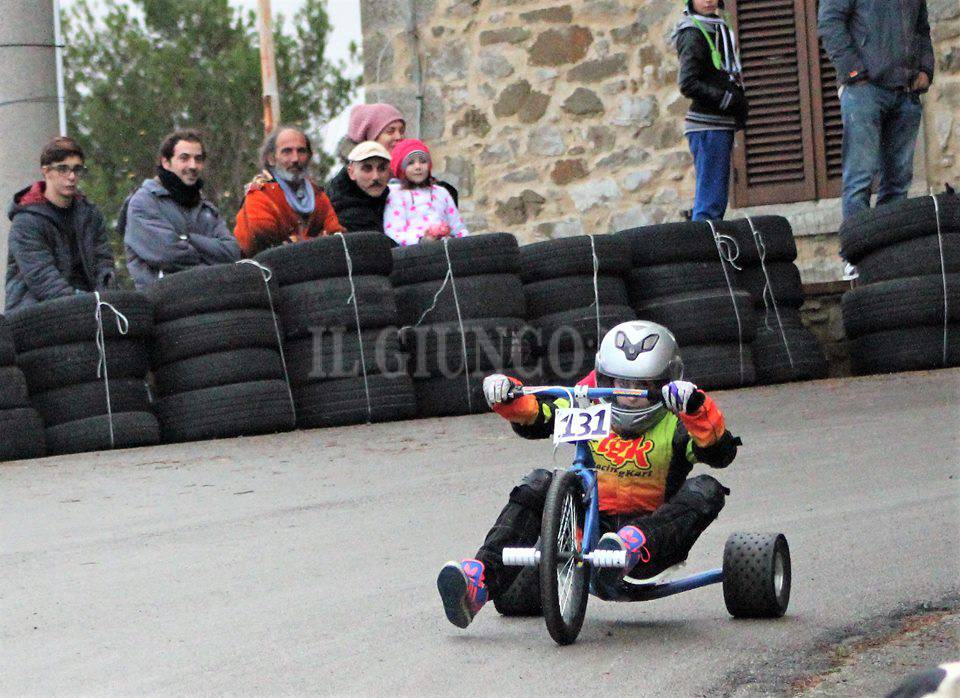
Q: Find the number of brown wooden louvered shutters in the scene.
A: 2